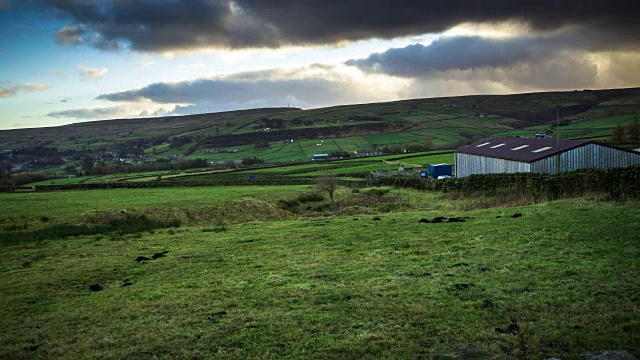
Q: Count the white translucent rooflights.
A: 4